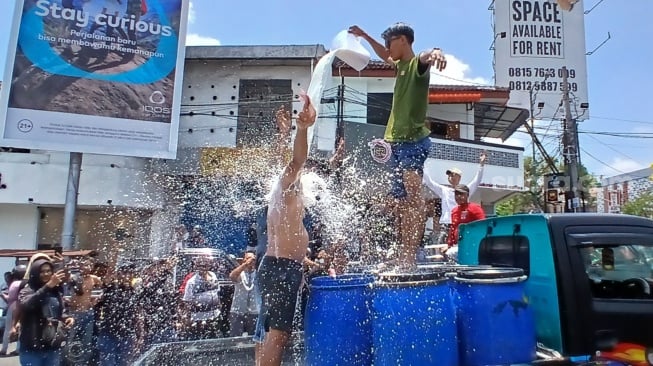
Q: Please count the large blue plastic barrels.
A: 3